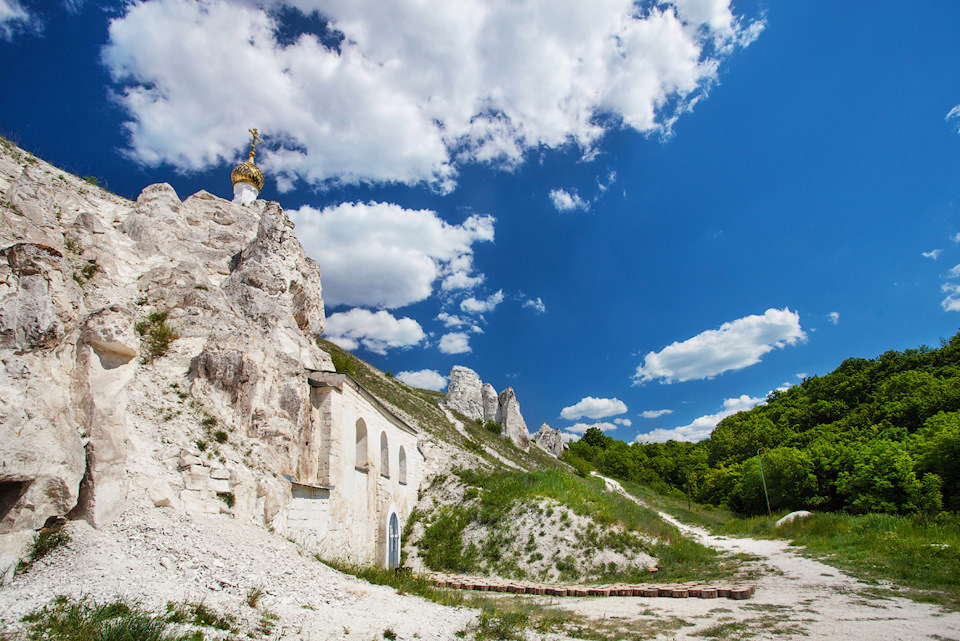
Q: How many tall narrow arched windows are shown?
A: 3